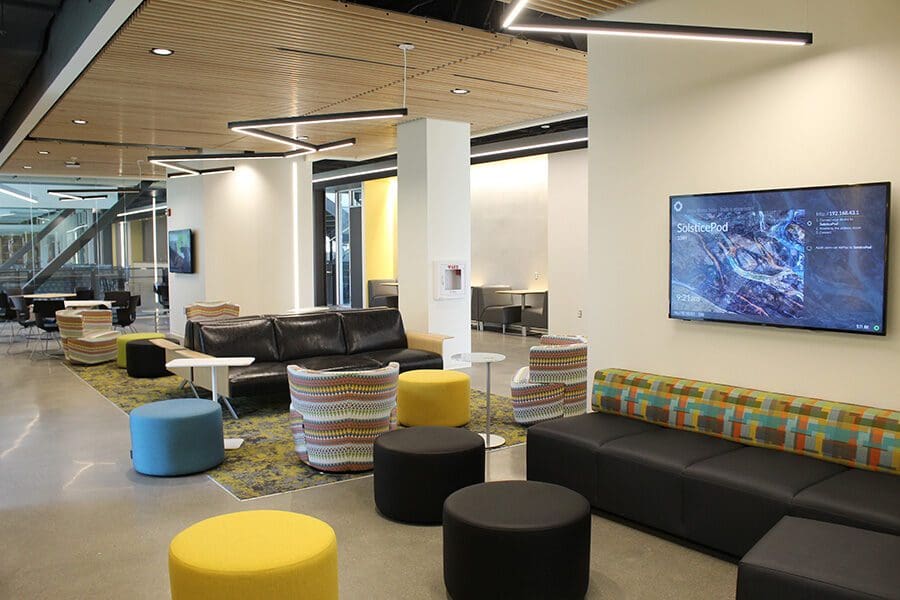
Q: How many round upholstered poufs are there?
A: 7